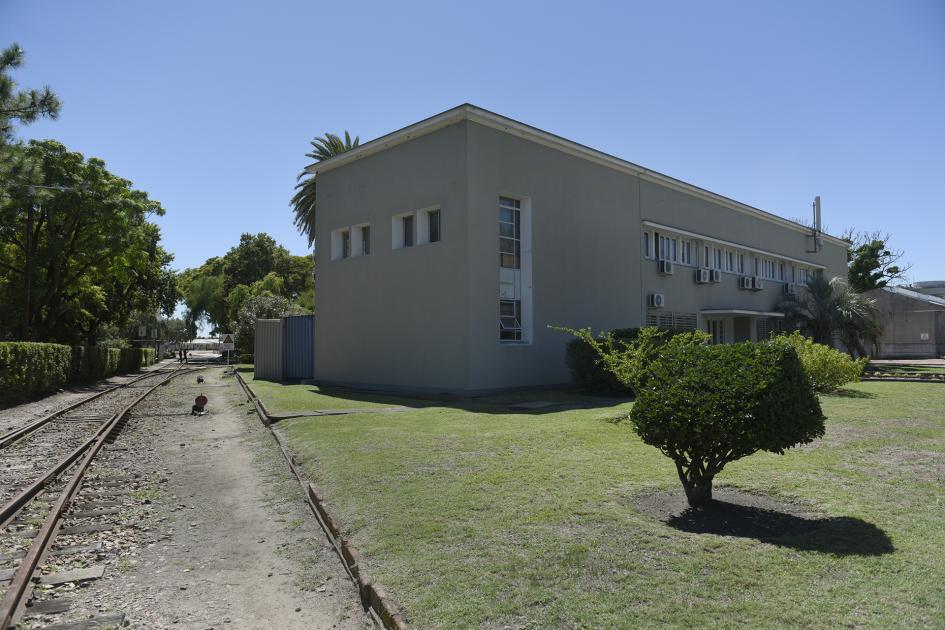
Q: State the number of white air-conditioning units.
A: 7